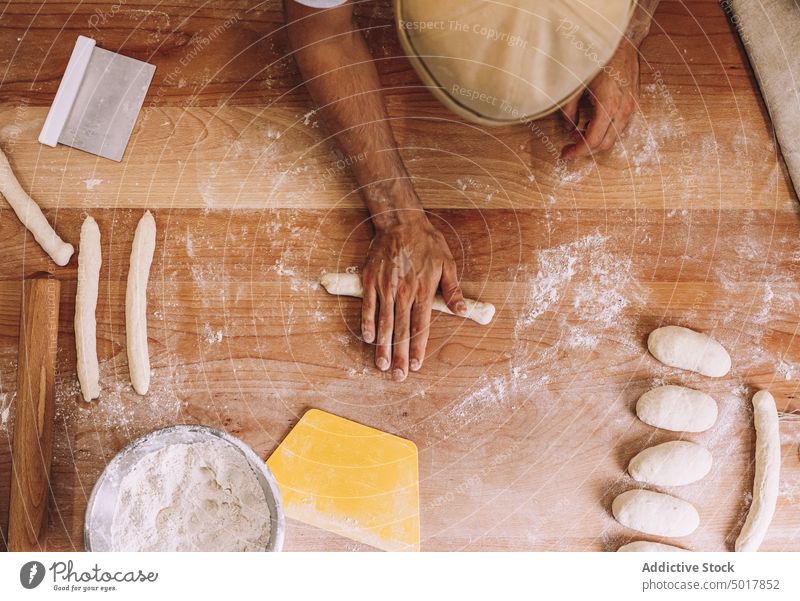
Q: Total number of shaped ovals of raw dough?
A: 5